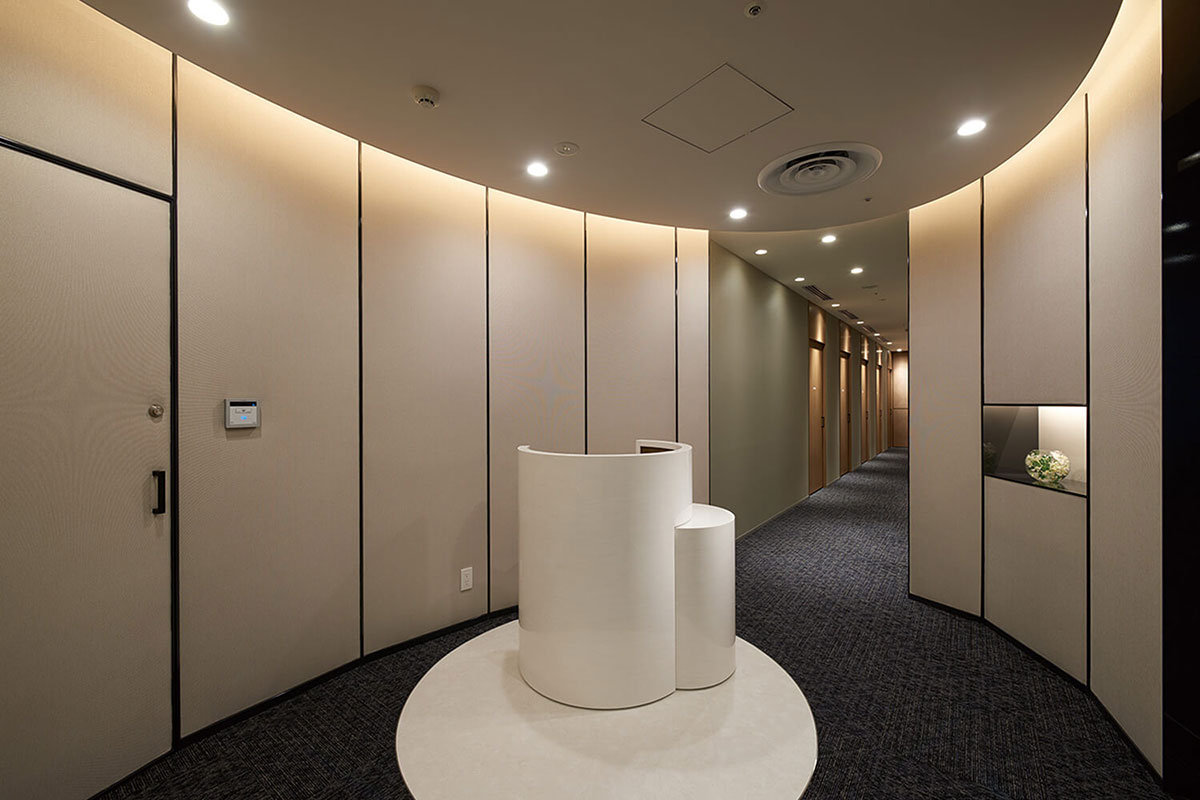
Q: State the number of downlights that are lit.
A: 13